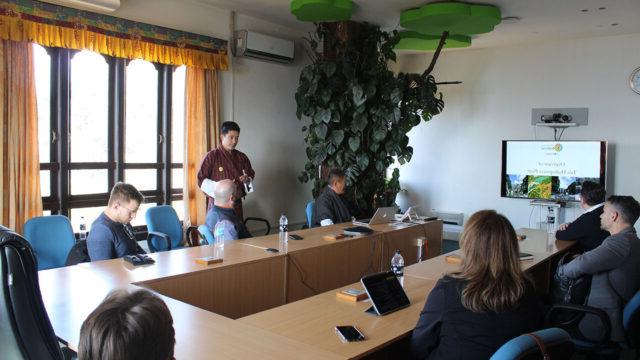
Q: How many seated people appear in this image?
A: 7